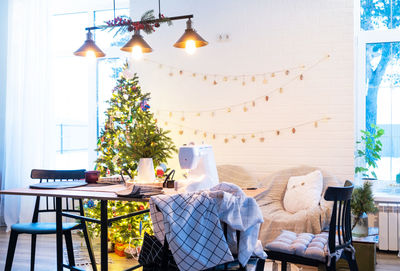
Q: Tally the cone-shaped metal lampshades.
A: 3